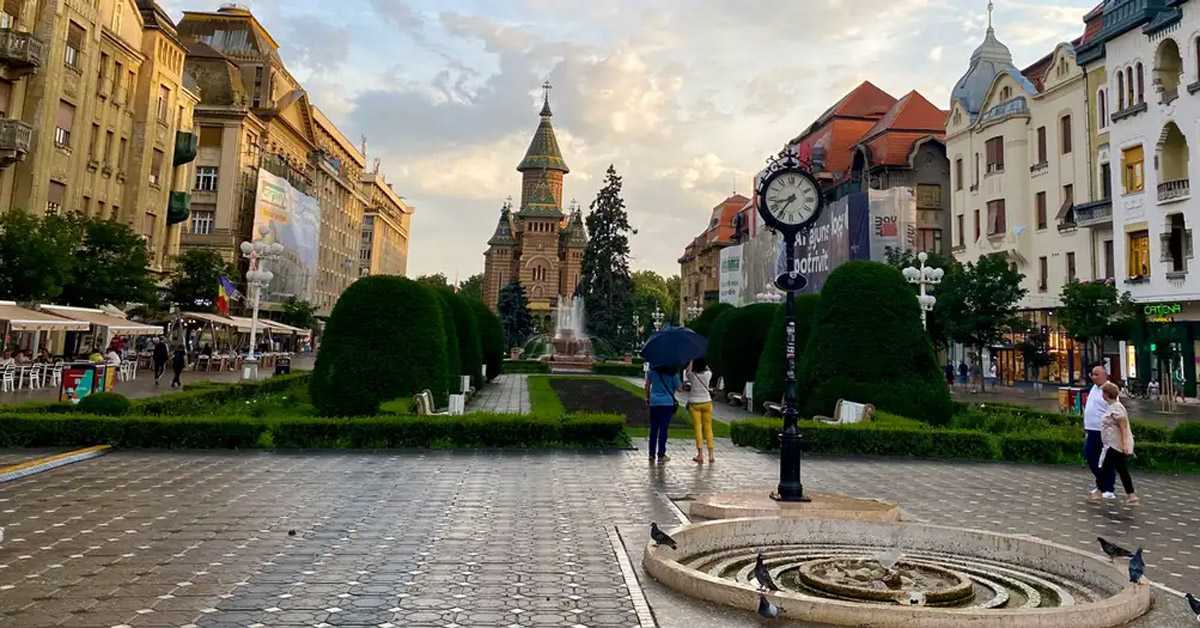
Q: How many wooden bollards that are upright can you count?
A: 0